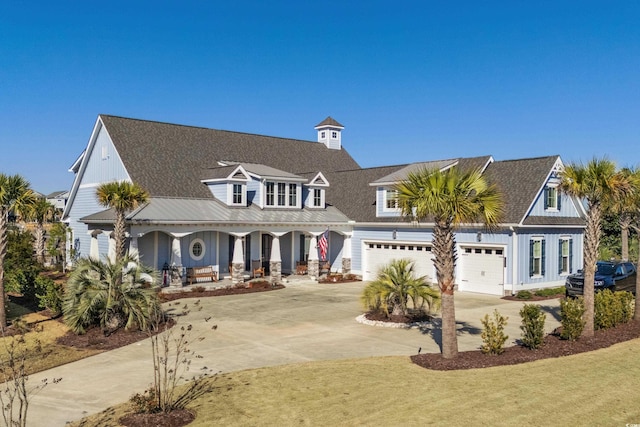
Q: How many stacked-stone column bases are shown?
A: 5